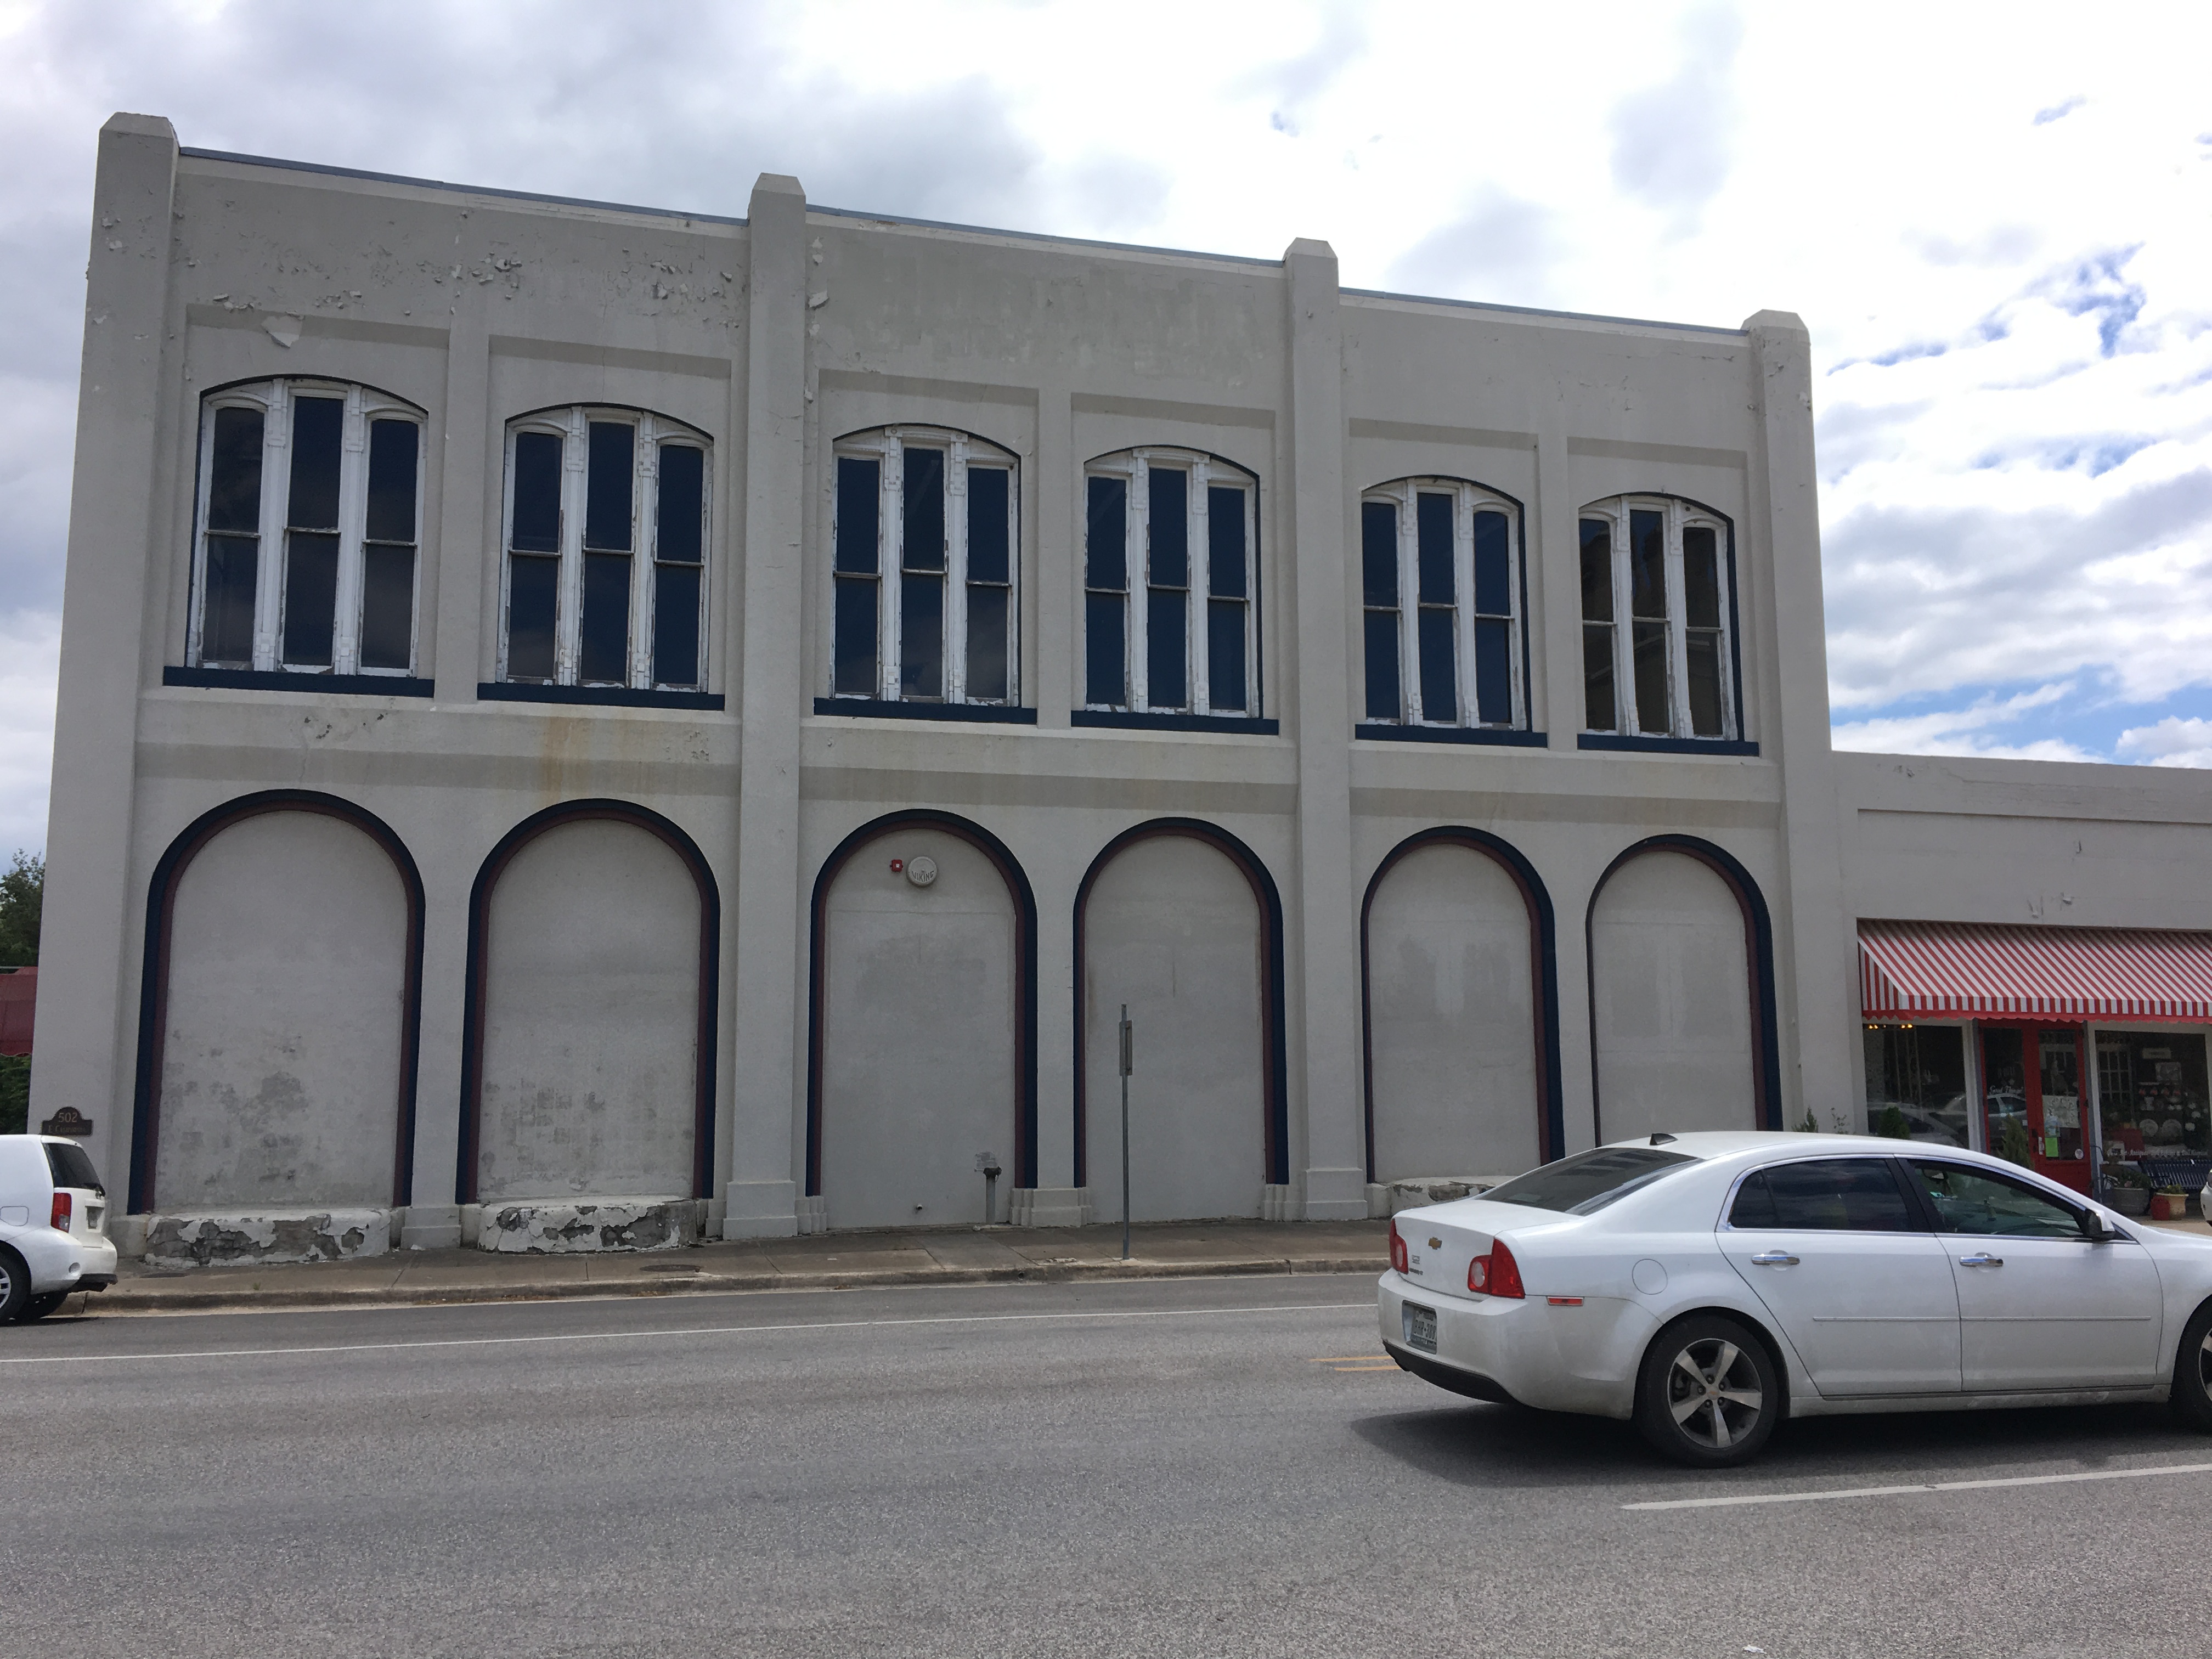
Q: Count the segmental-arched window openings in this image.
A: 6